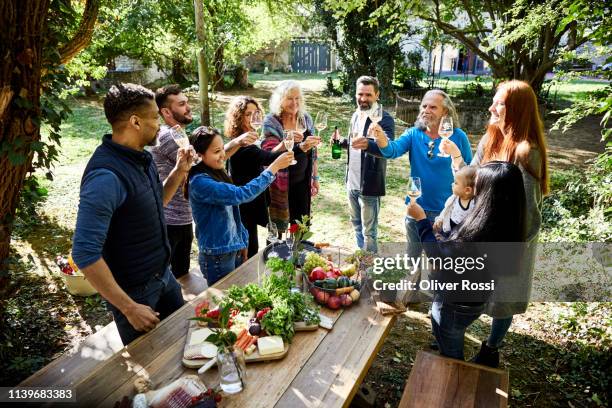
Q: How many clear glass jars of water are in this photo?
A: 1